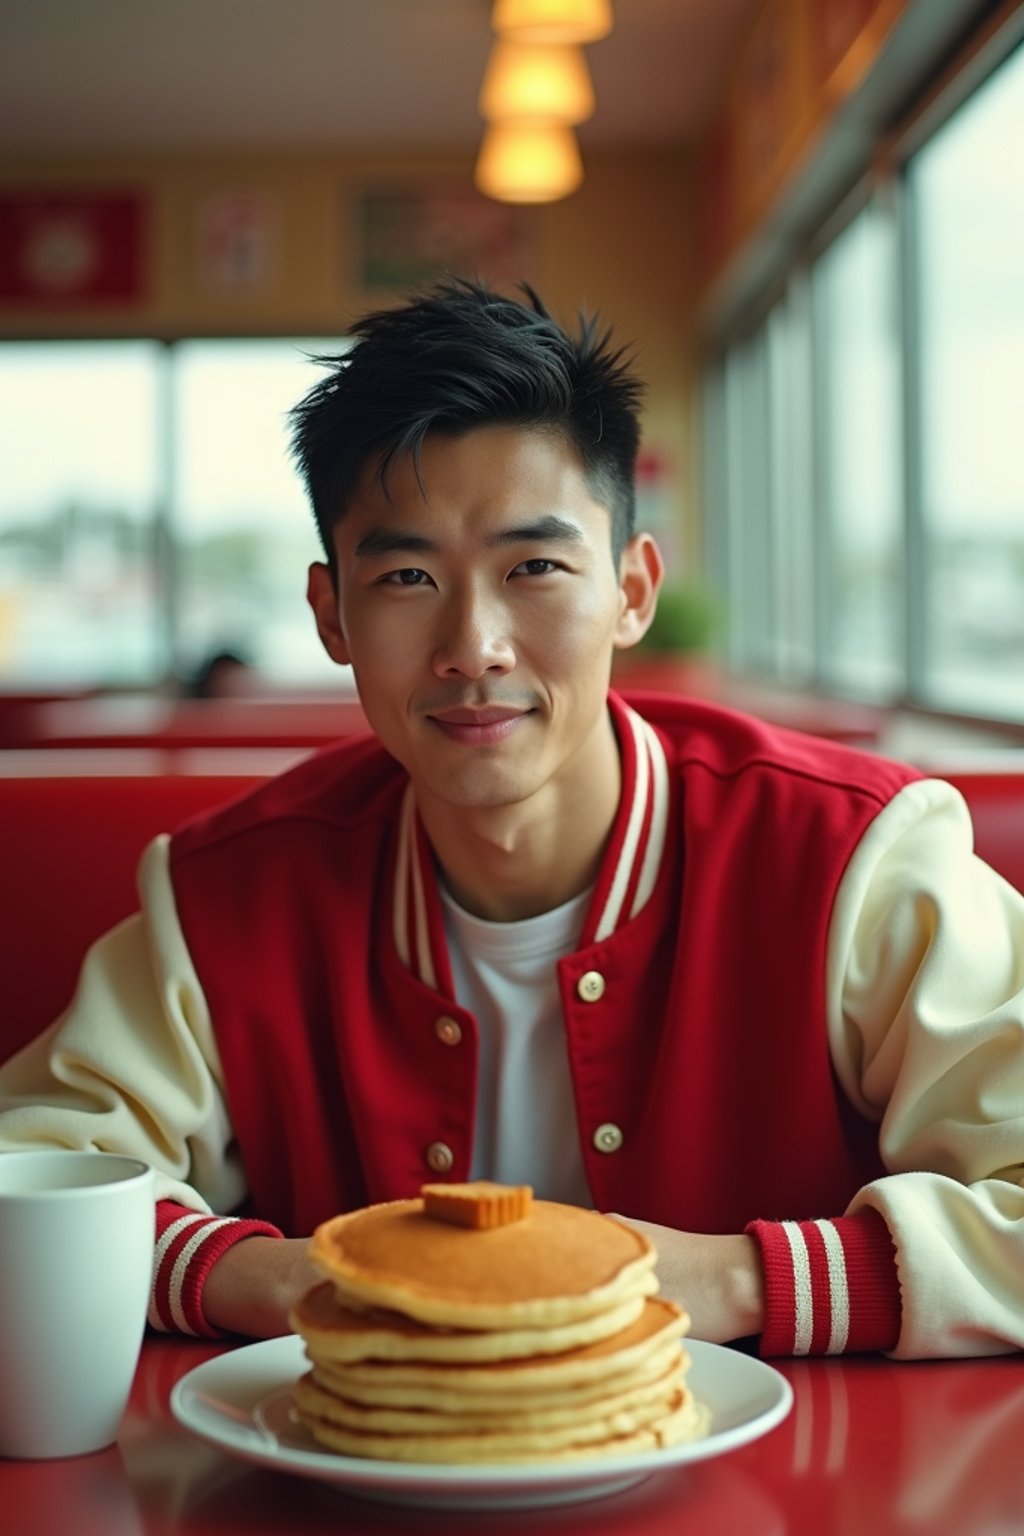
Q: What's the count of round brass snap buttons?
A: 4